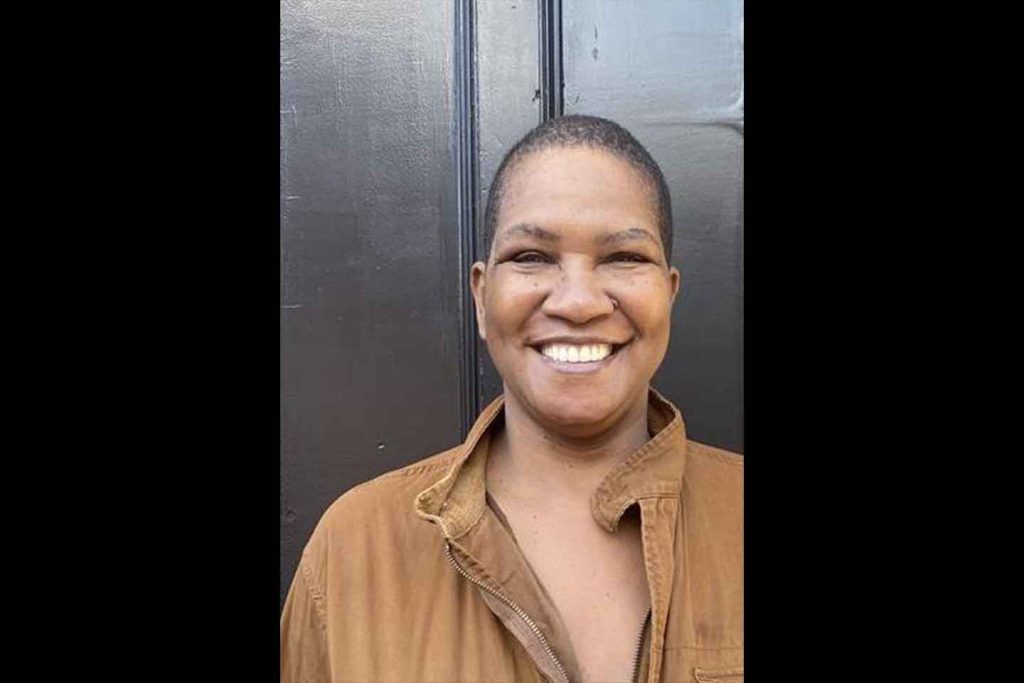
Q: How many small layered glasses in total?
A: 0